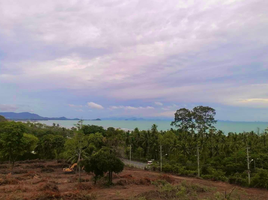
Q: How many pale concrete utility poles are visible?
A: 4